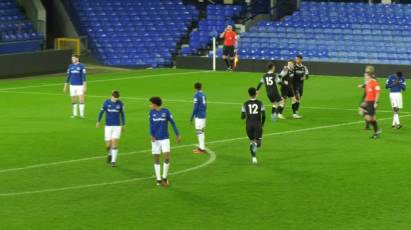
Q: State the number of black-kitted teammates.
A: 4